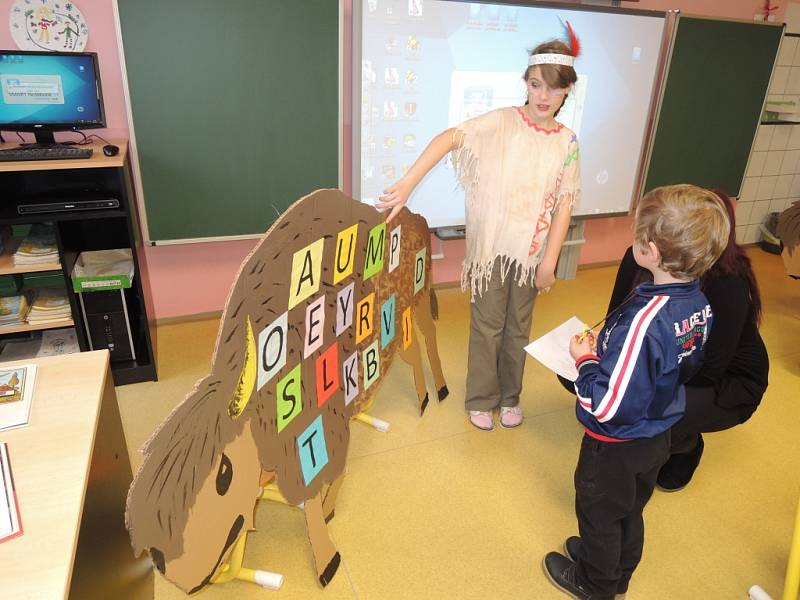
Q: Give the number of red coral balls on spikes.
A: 0